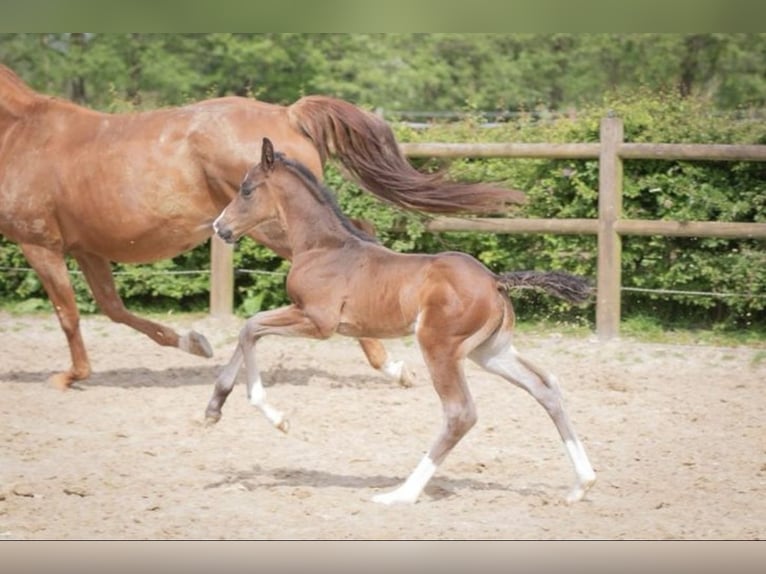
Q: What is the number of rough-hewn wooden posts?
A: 2